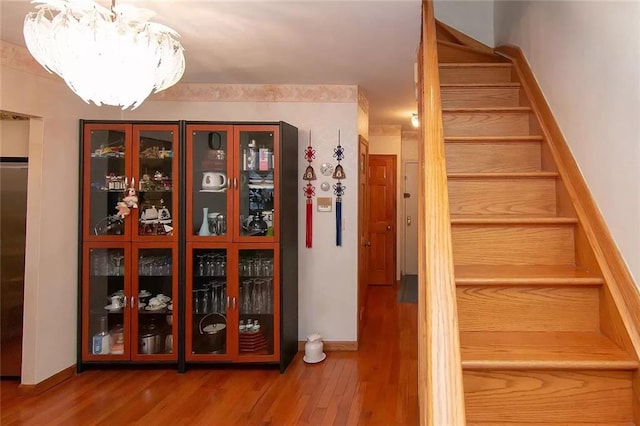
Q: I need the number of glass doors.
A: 8